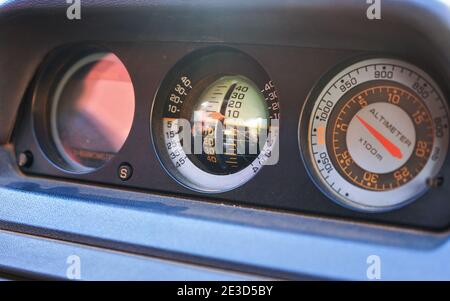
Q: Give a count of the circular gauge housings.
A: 3